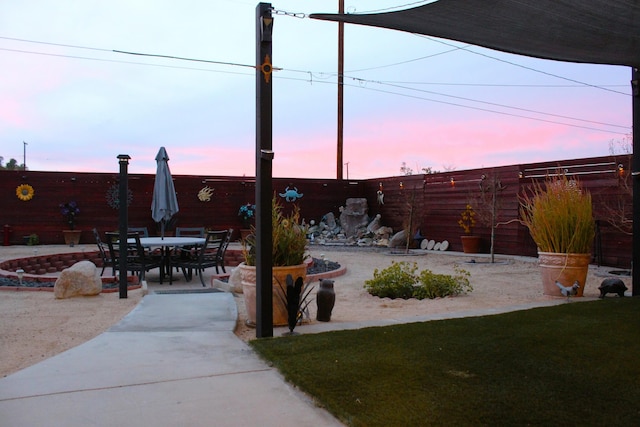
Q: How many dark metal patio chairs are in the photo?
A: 6